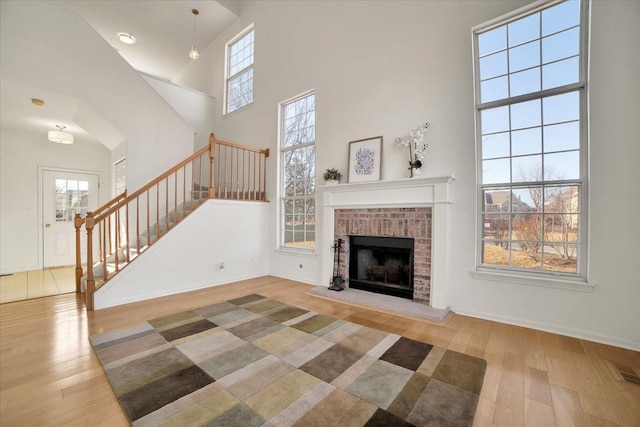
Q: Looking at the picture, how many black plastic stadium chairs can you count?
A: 0